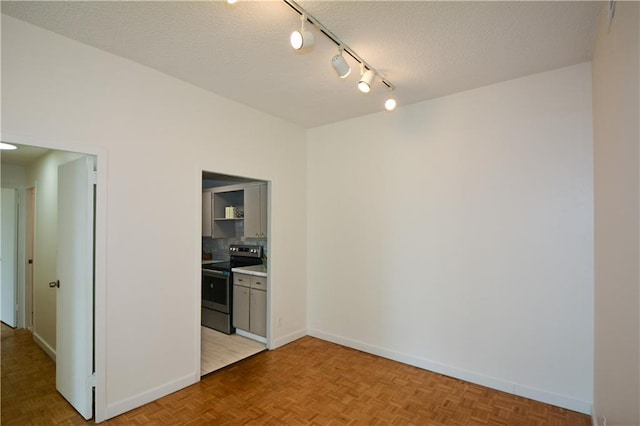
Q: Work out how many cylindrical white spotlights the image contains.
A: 4